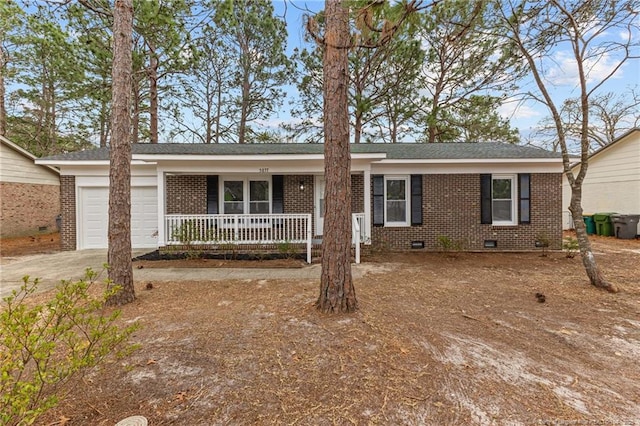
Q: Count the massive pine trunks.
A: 2